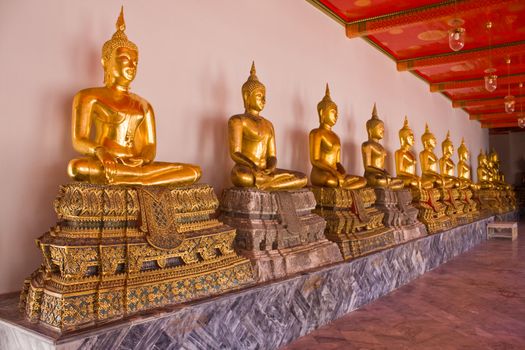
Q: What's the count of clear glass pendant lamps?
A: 4